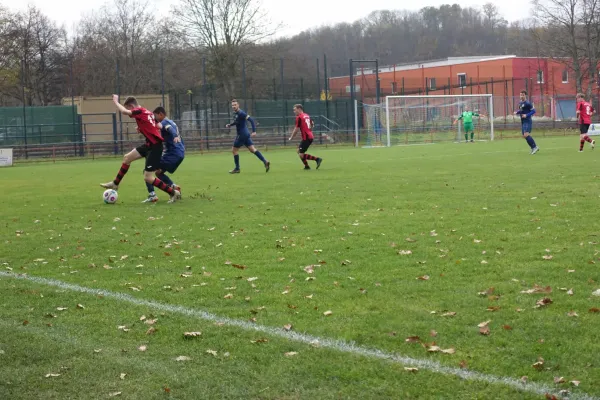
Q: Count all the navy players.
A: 3